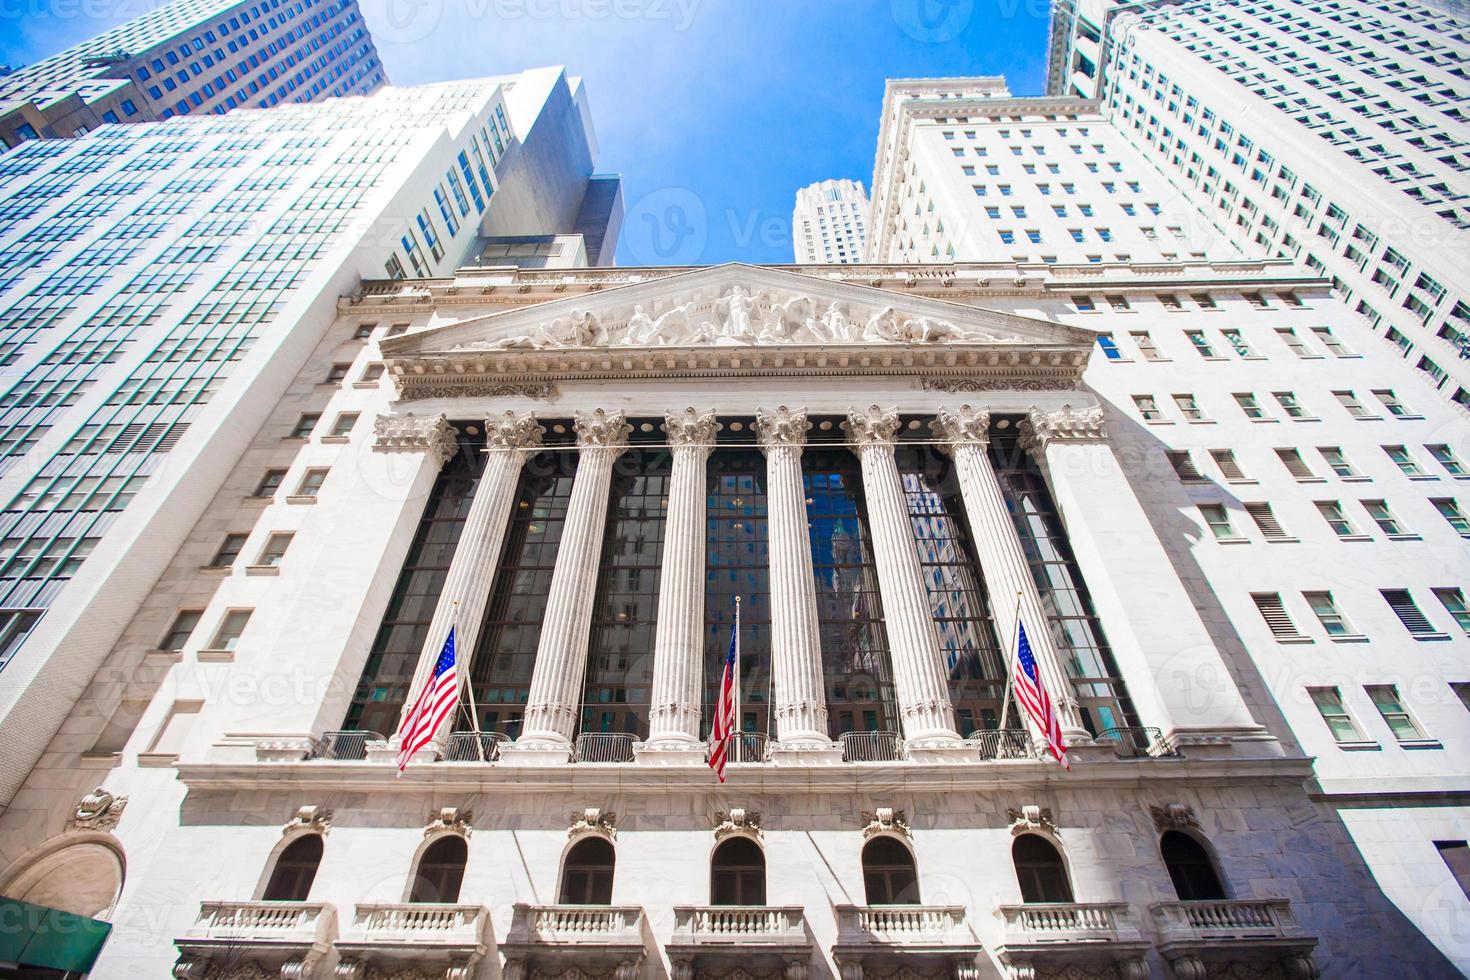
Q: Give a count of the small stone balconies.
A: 7